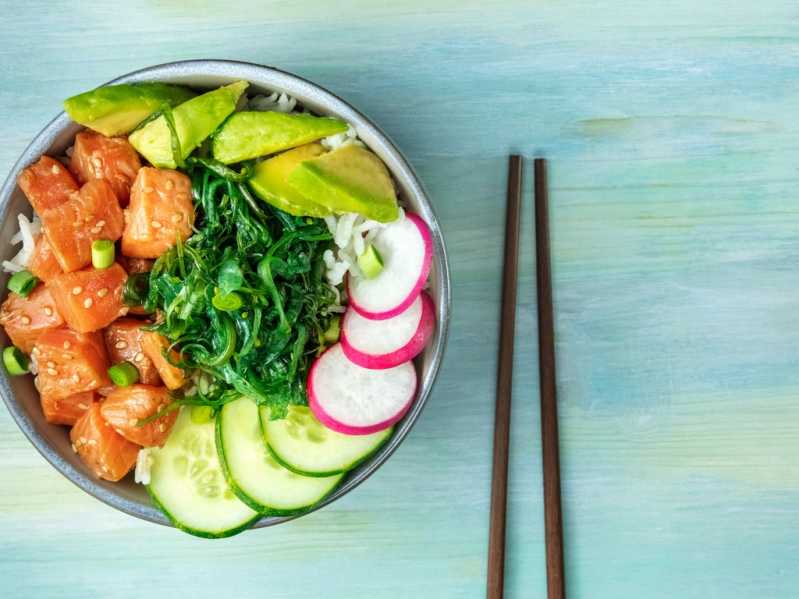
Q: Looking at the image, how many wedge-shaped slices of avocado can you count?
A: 5